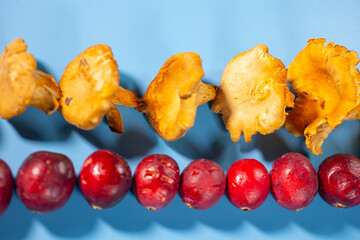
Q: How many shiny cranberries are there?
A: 8